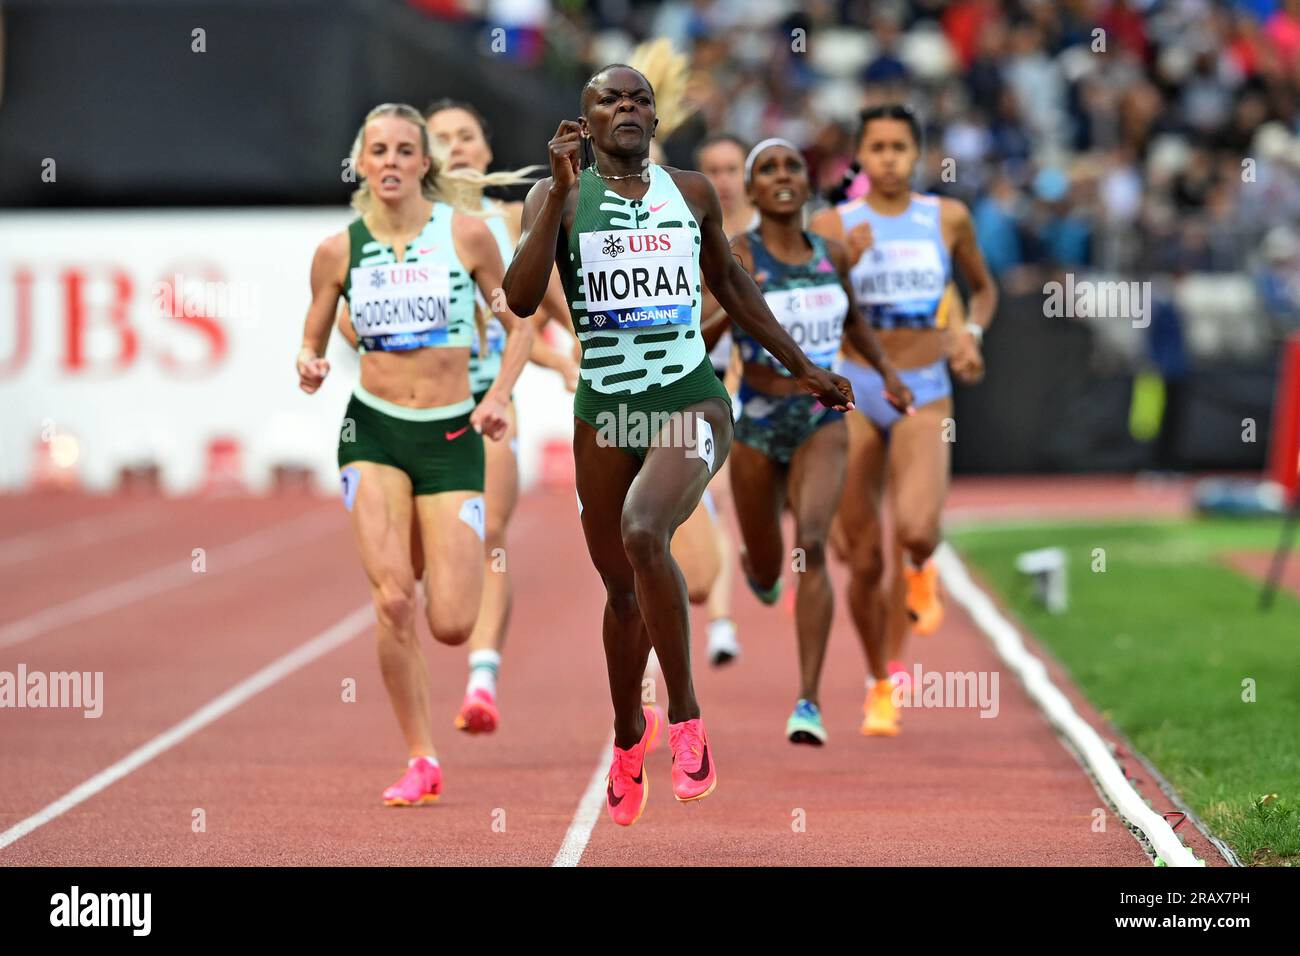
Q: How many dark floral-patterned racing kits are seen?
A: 1